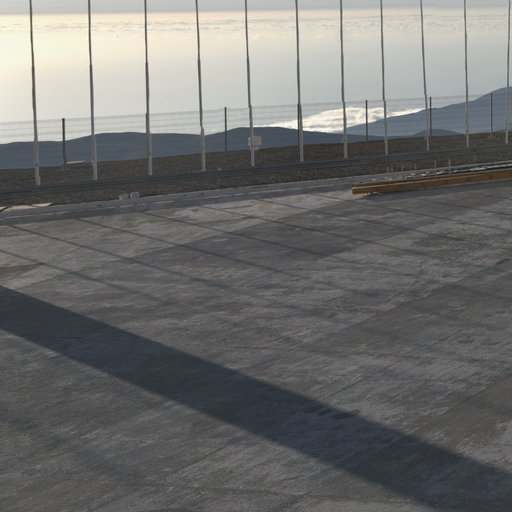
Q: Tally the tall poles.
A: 11